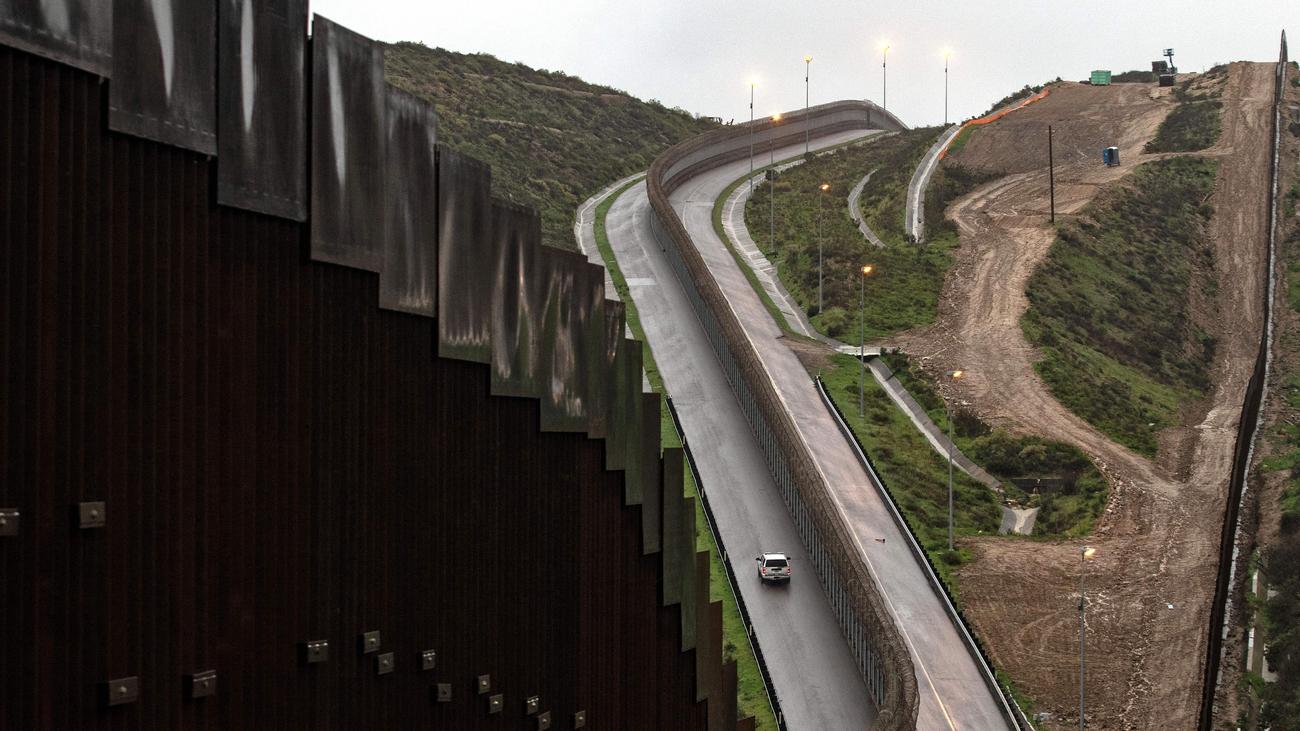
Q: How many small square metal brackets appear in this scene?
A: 14